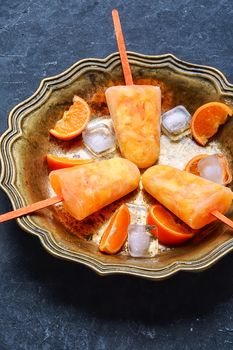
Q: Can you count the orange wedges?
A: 6